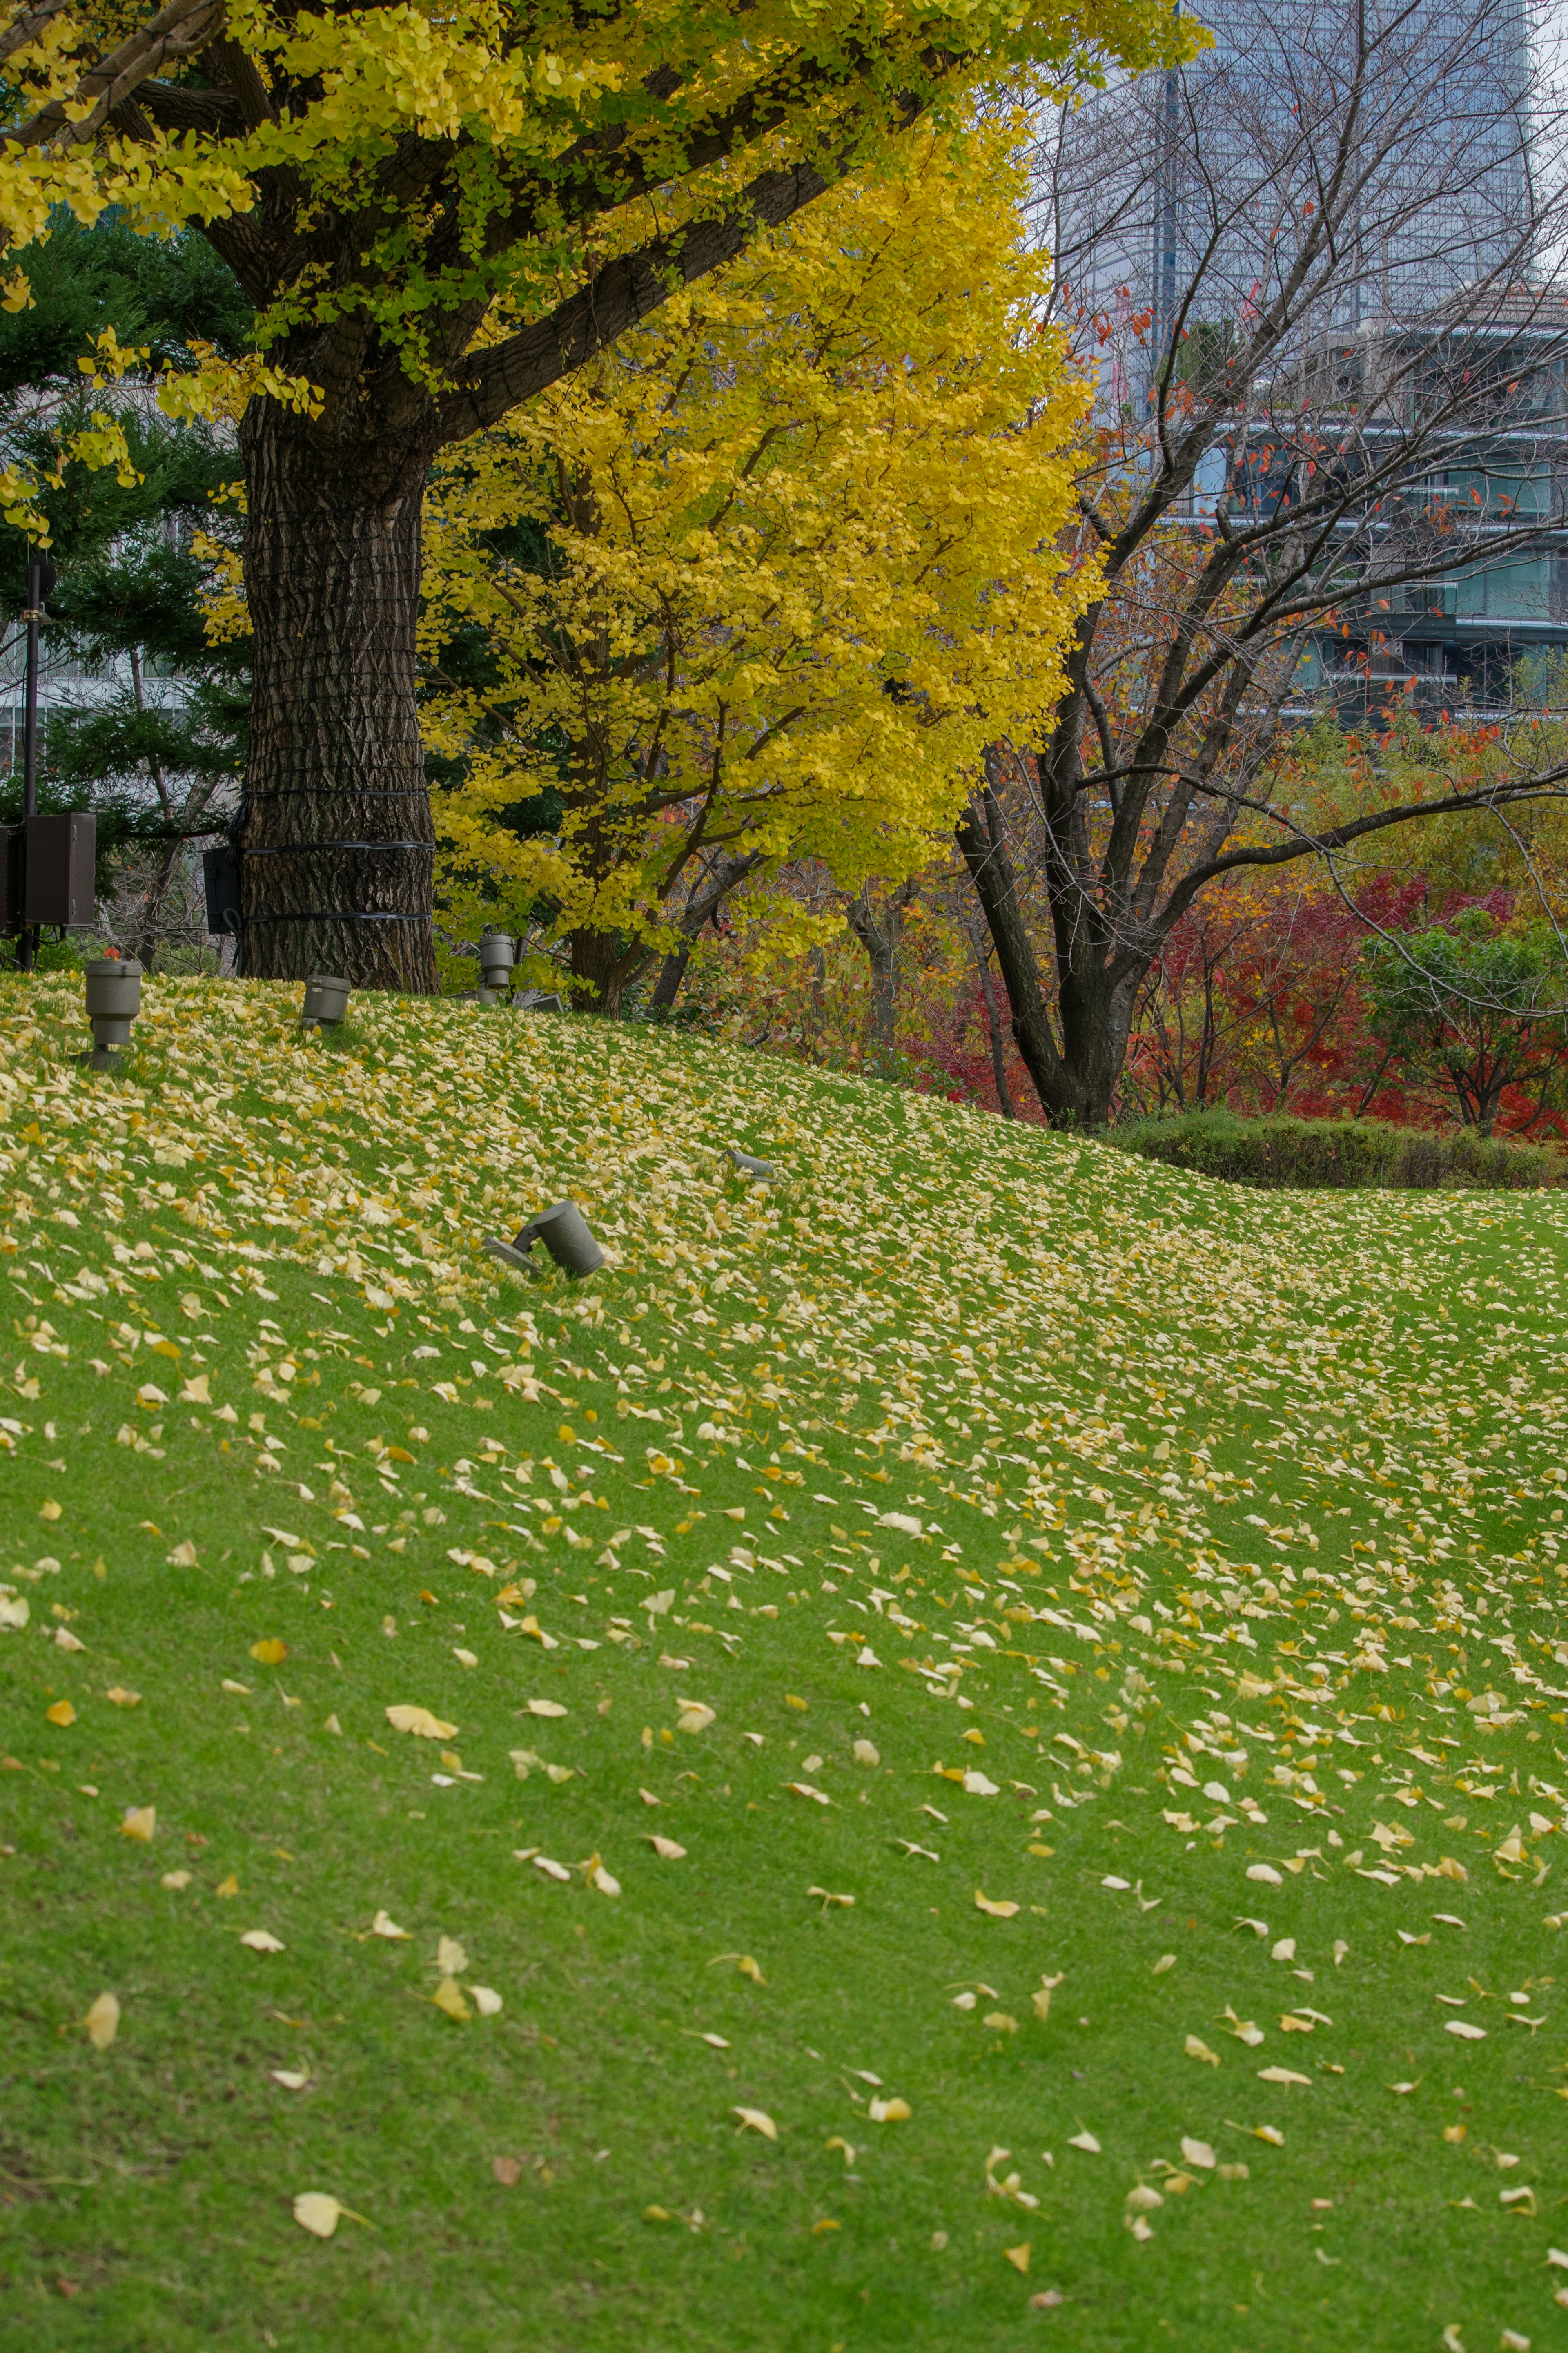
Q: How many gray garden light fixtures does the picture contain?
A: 5